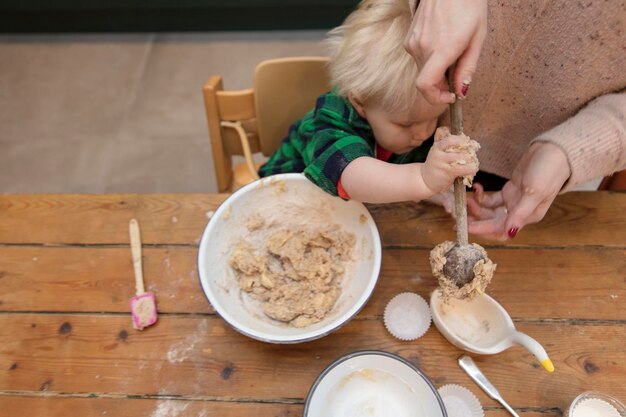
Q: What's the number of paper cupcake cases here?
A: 3